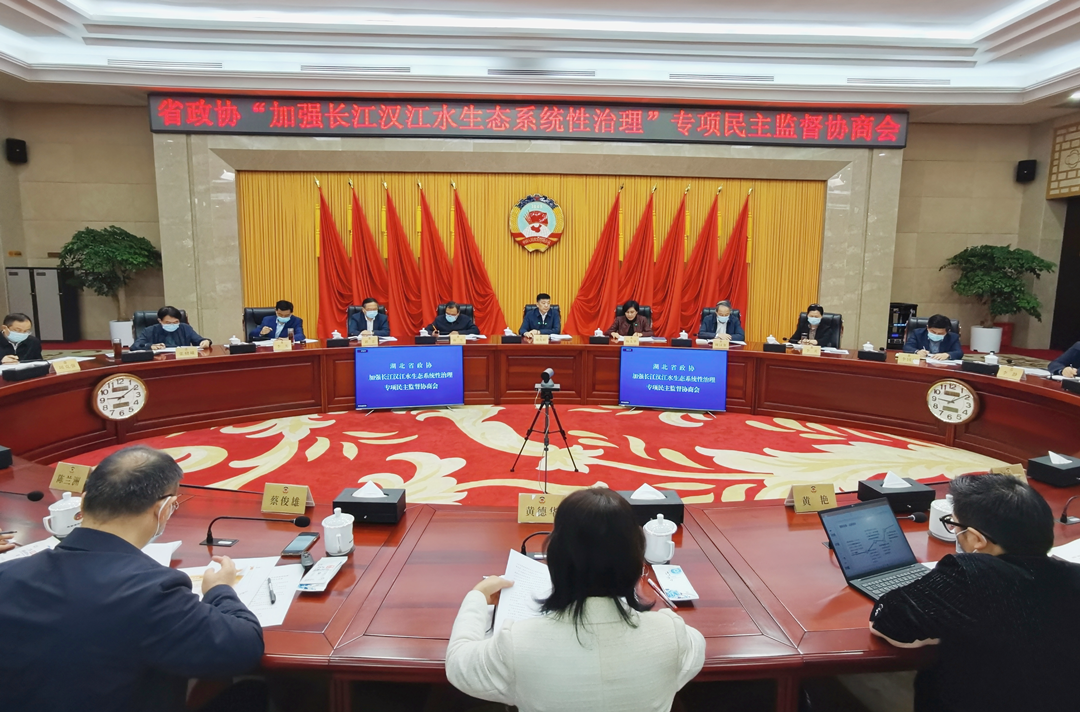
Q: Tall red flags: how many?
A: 10